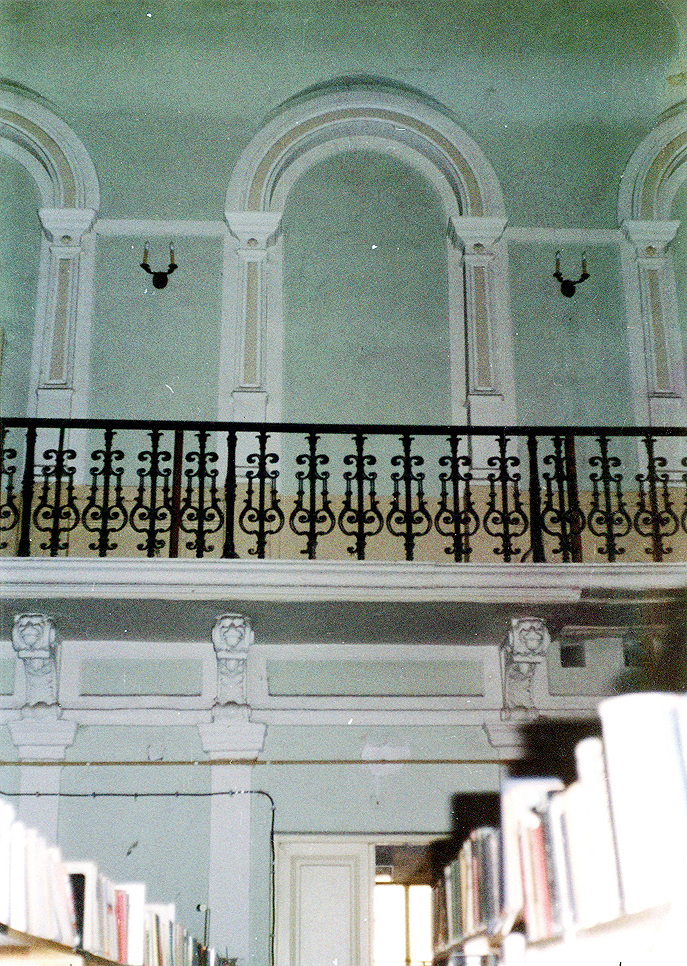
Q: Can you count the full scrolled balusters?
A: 13